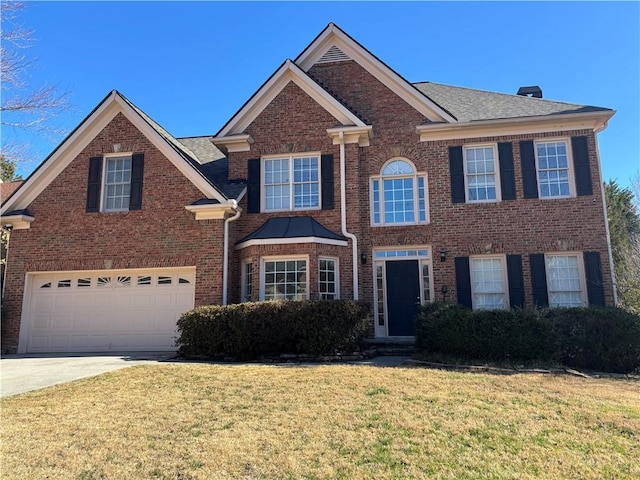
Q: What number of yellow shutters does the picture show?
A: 0